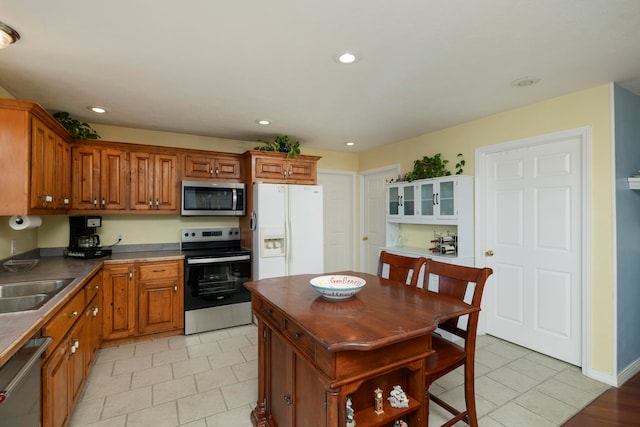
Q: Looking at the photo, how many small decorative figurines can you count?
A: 4